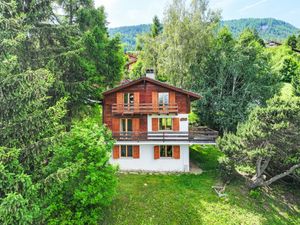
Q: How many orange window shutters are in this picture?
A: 12